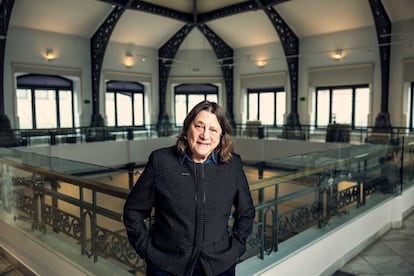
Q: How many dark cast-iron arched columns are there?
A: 6